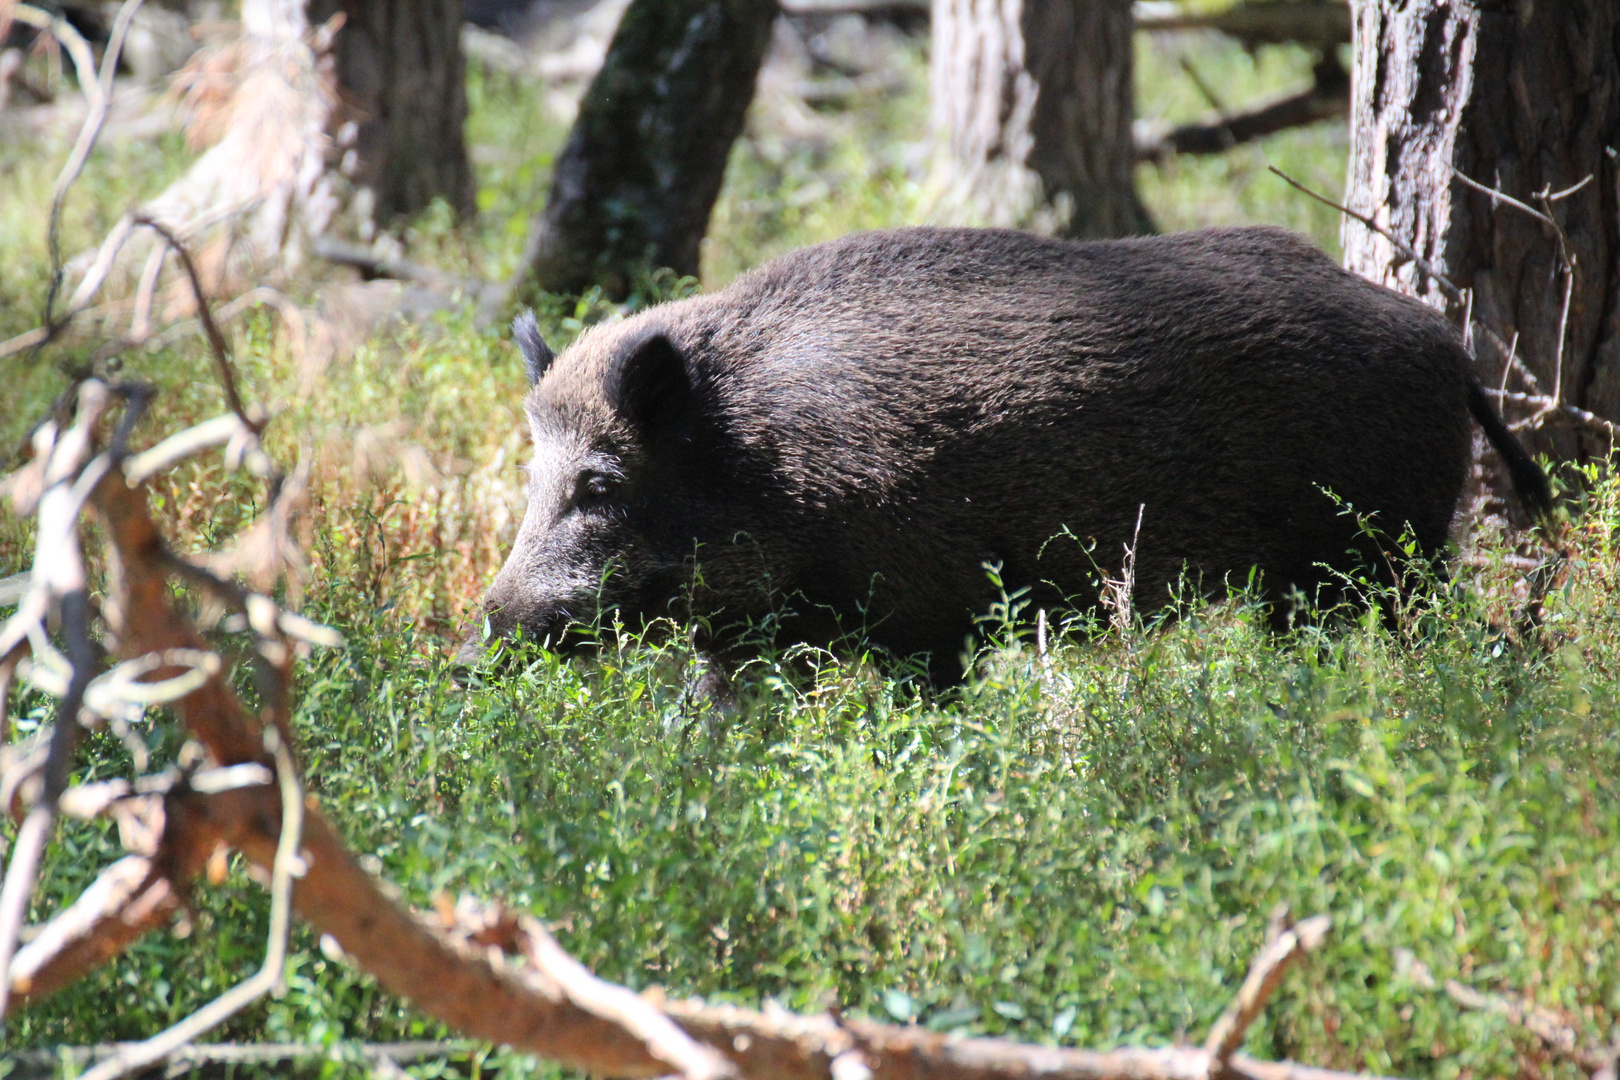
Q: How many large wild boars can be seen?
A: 1